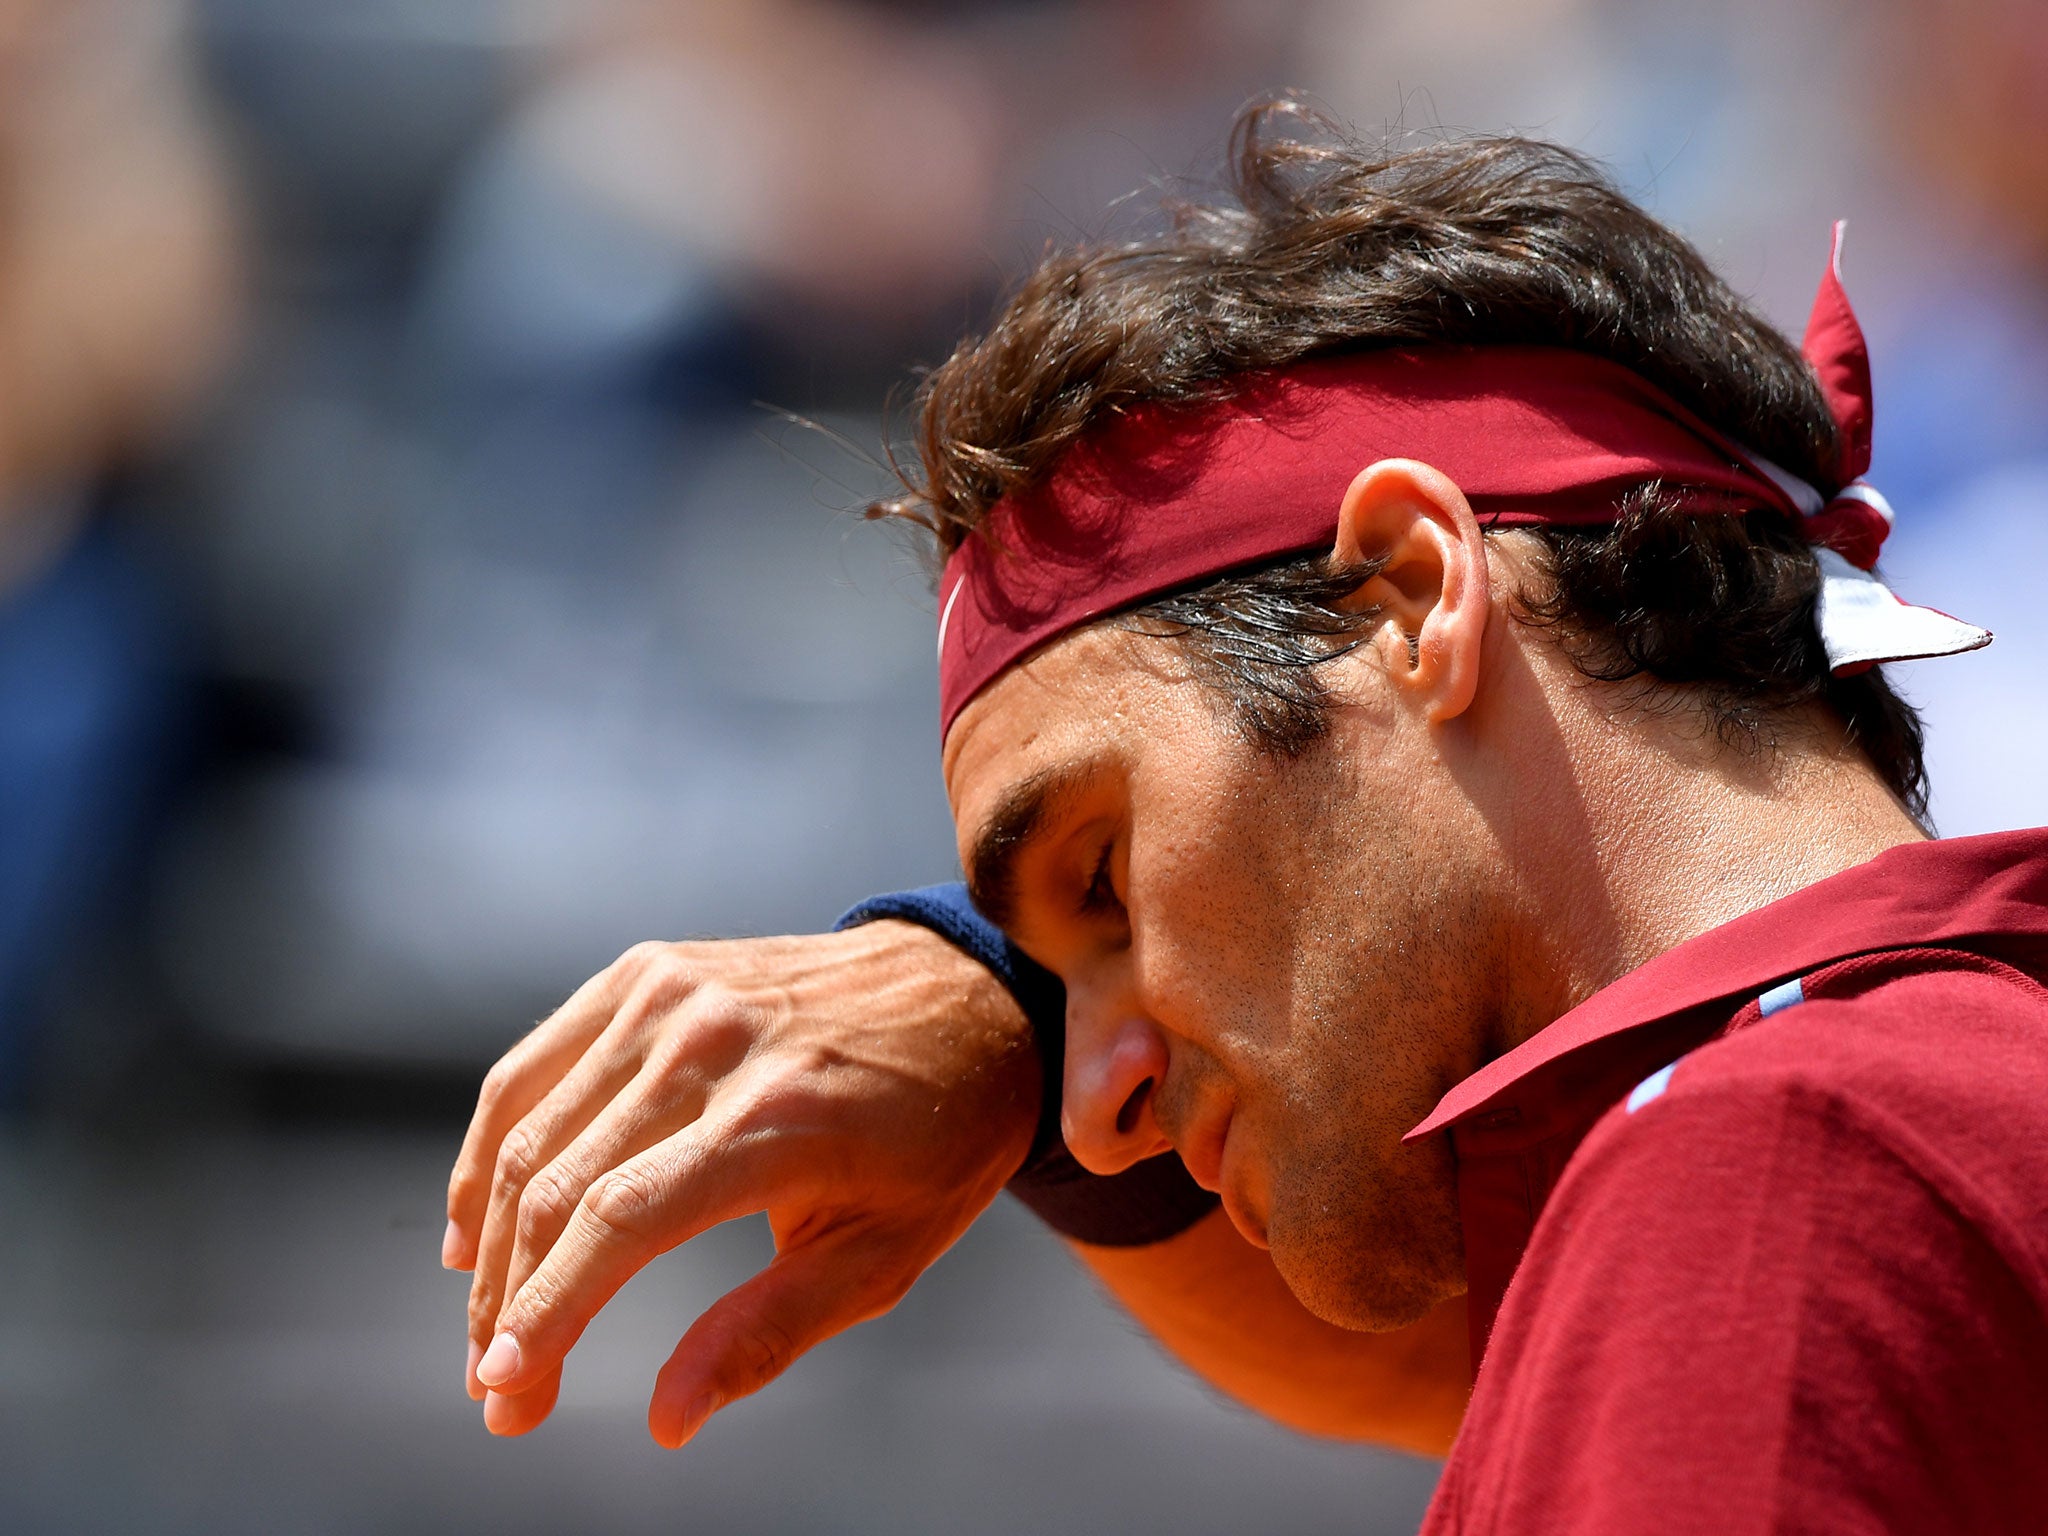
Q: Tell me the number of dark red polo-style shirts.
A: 1